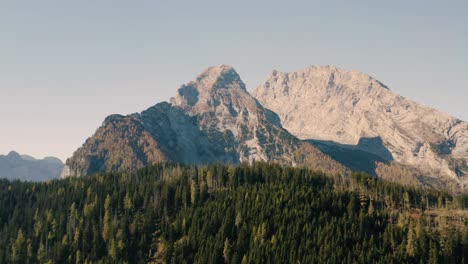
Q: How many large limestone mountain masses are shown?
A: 2